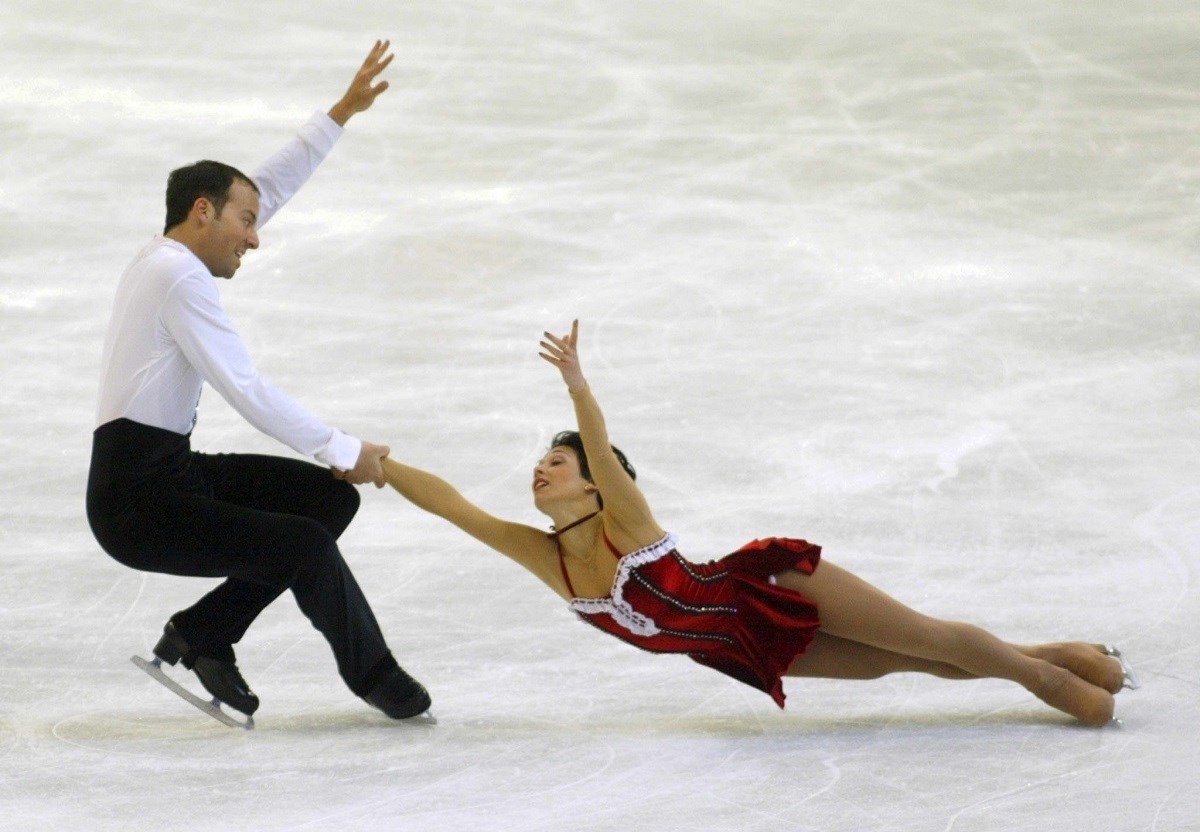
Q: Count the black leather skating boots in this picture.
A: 2